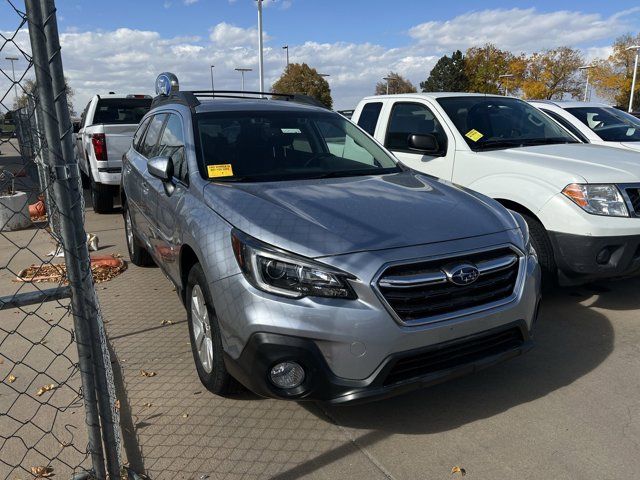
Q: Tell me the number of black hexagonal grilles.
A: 1